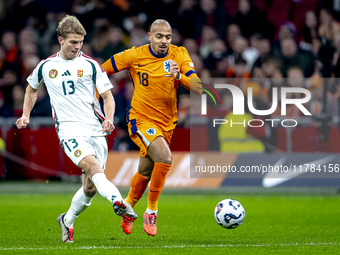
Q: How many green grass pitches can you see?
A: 1